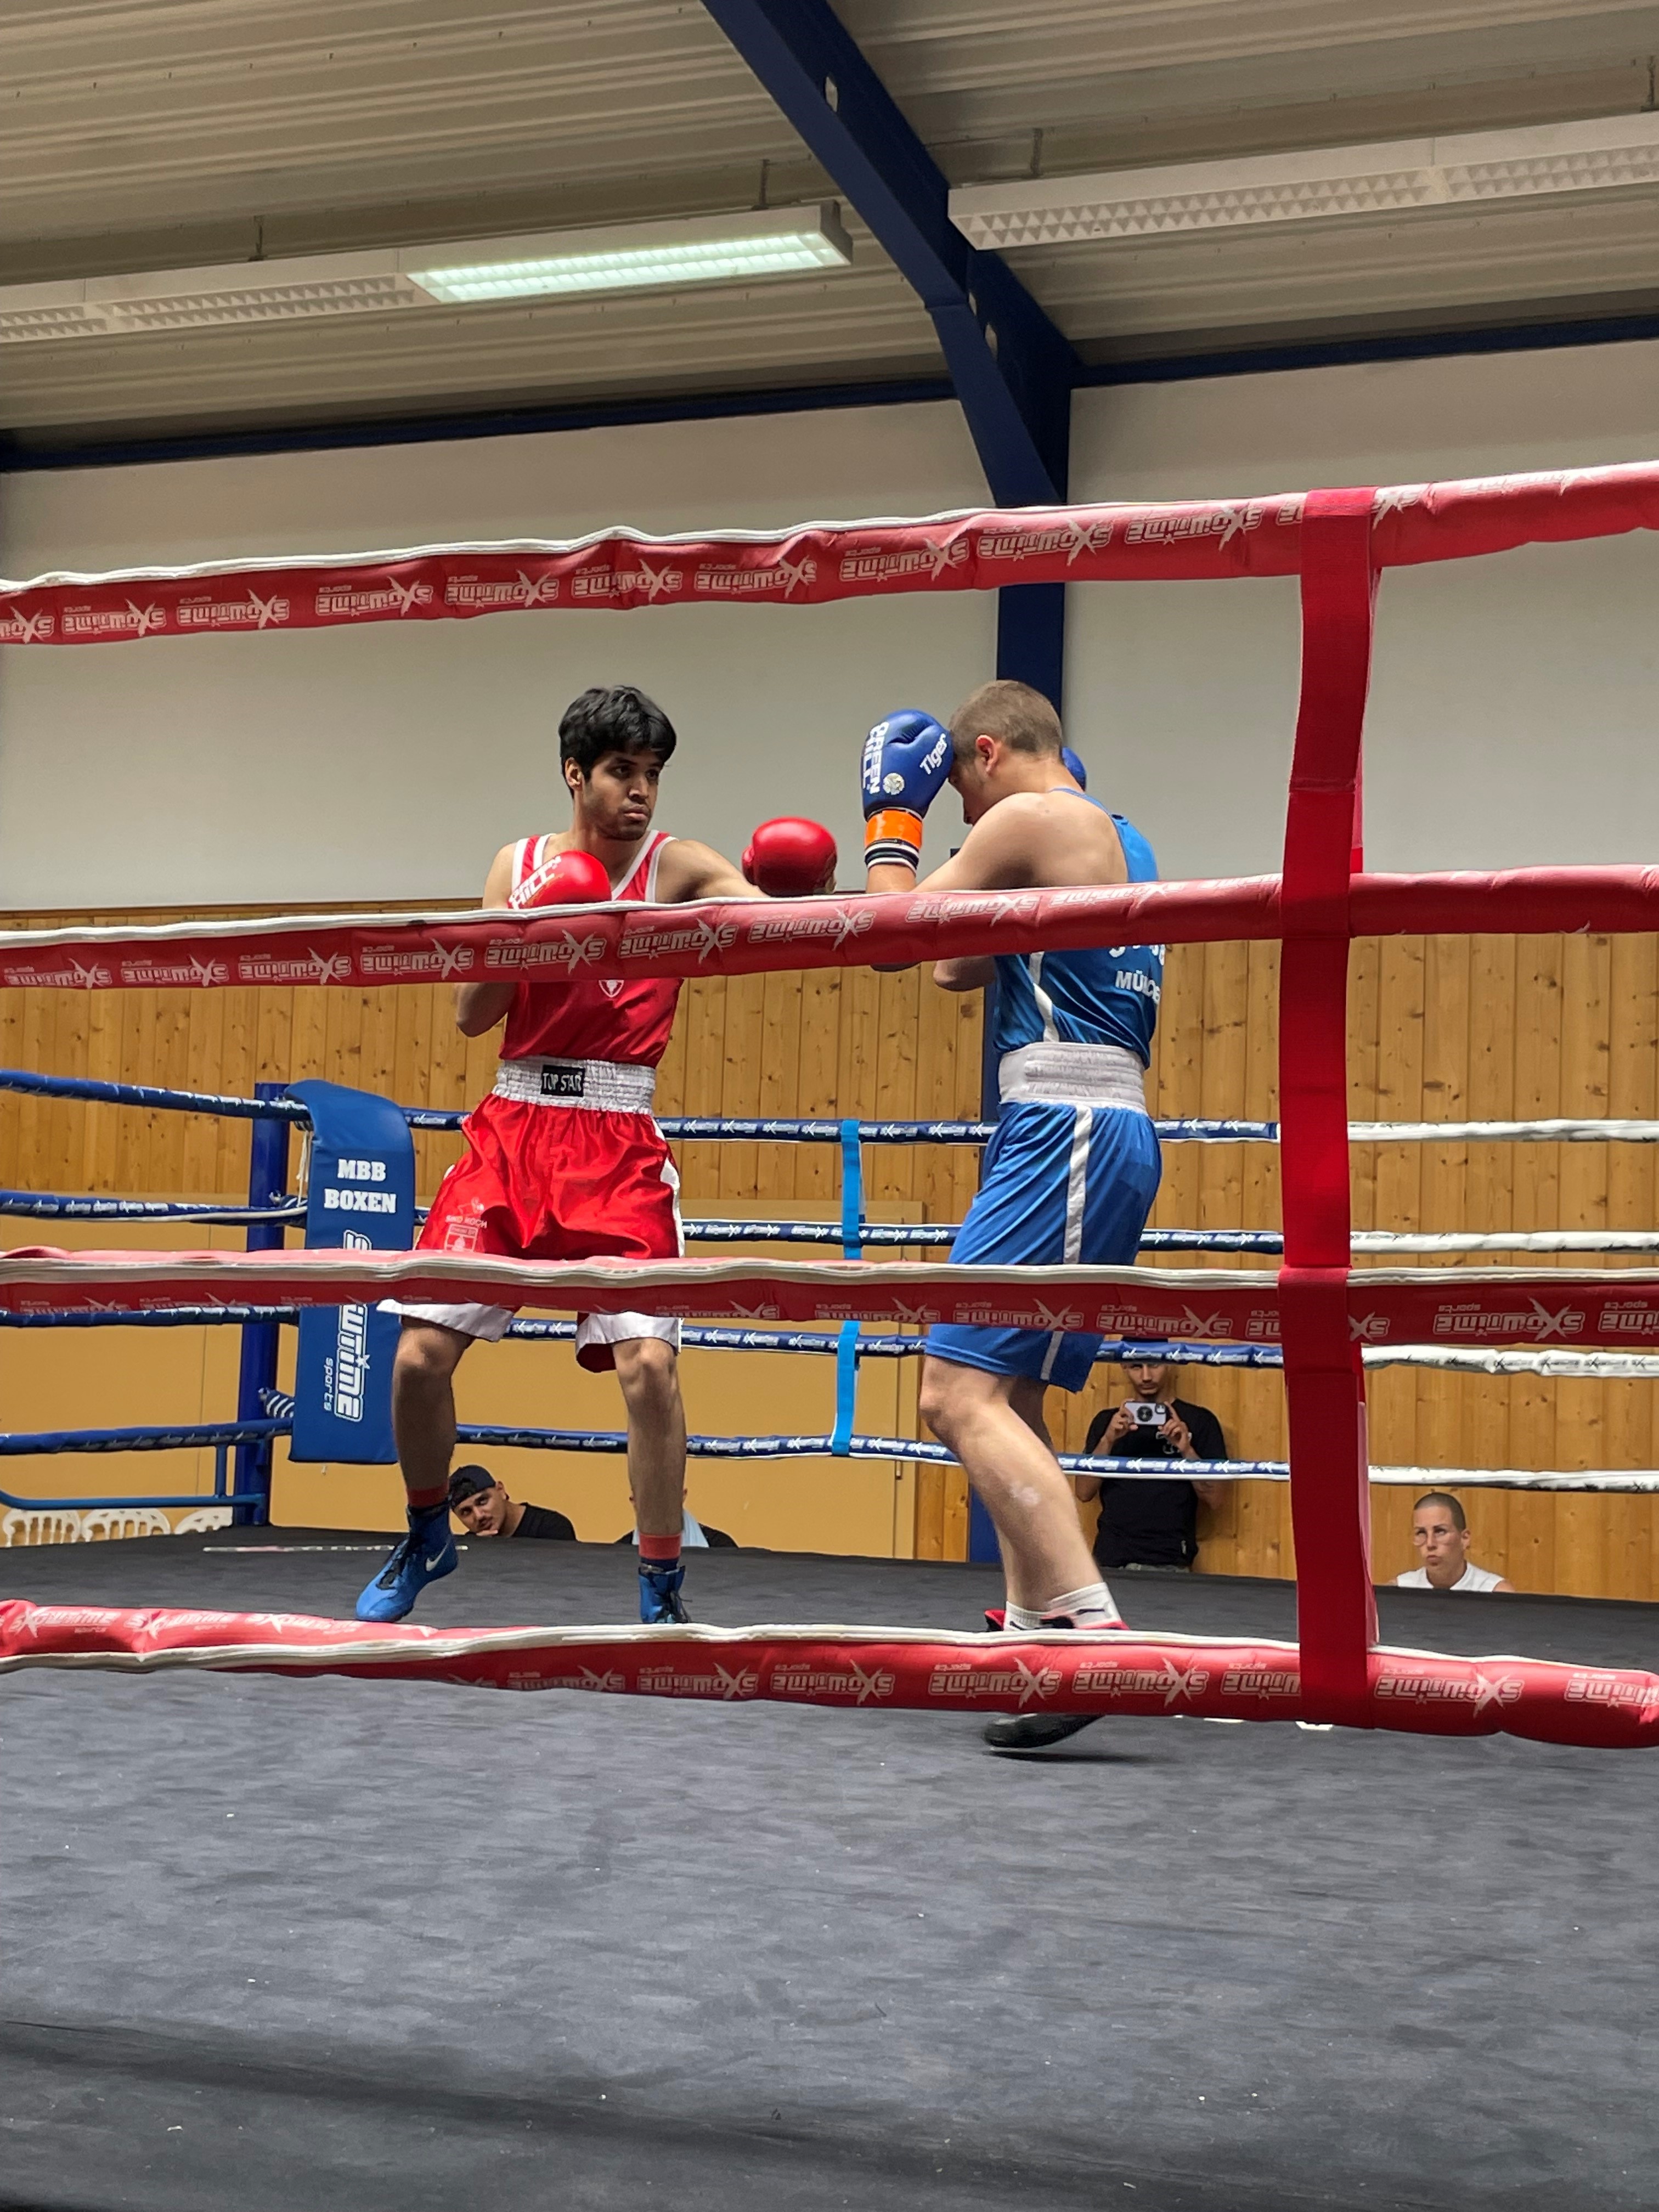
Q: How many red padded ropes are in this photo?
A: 4